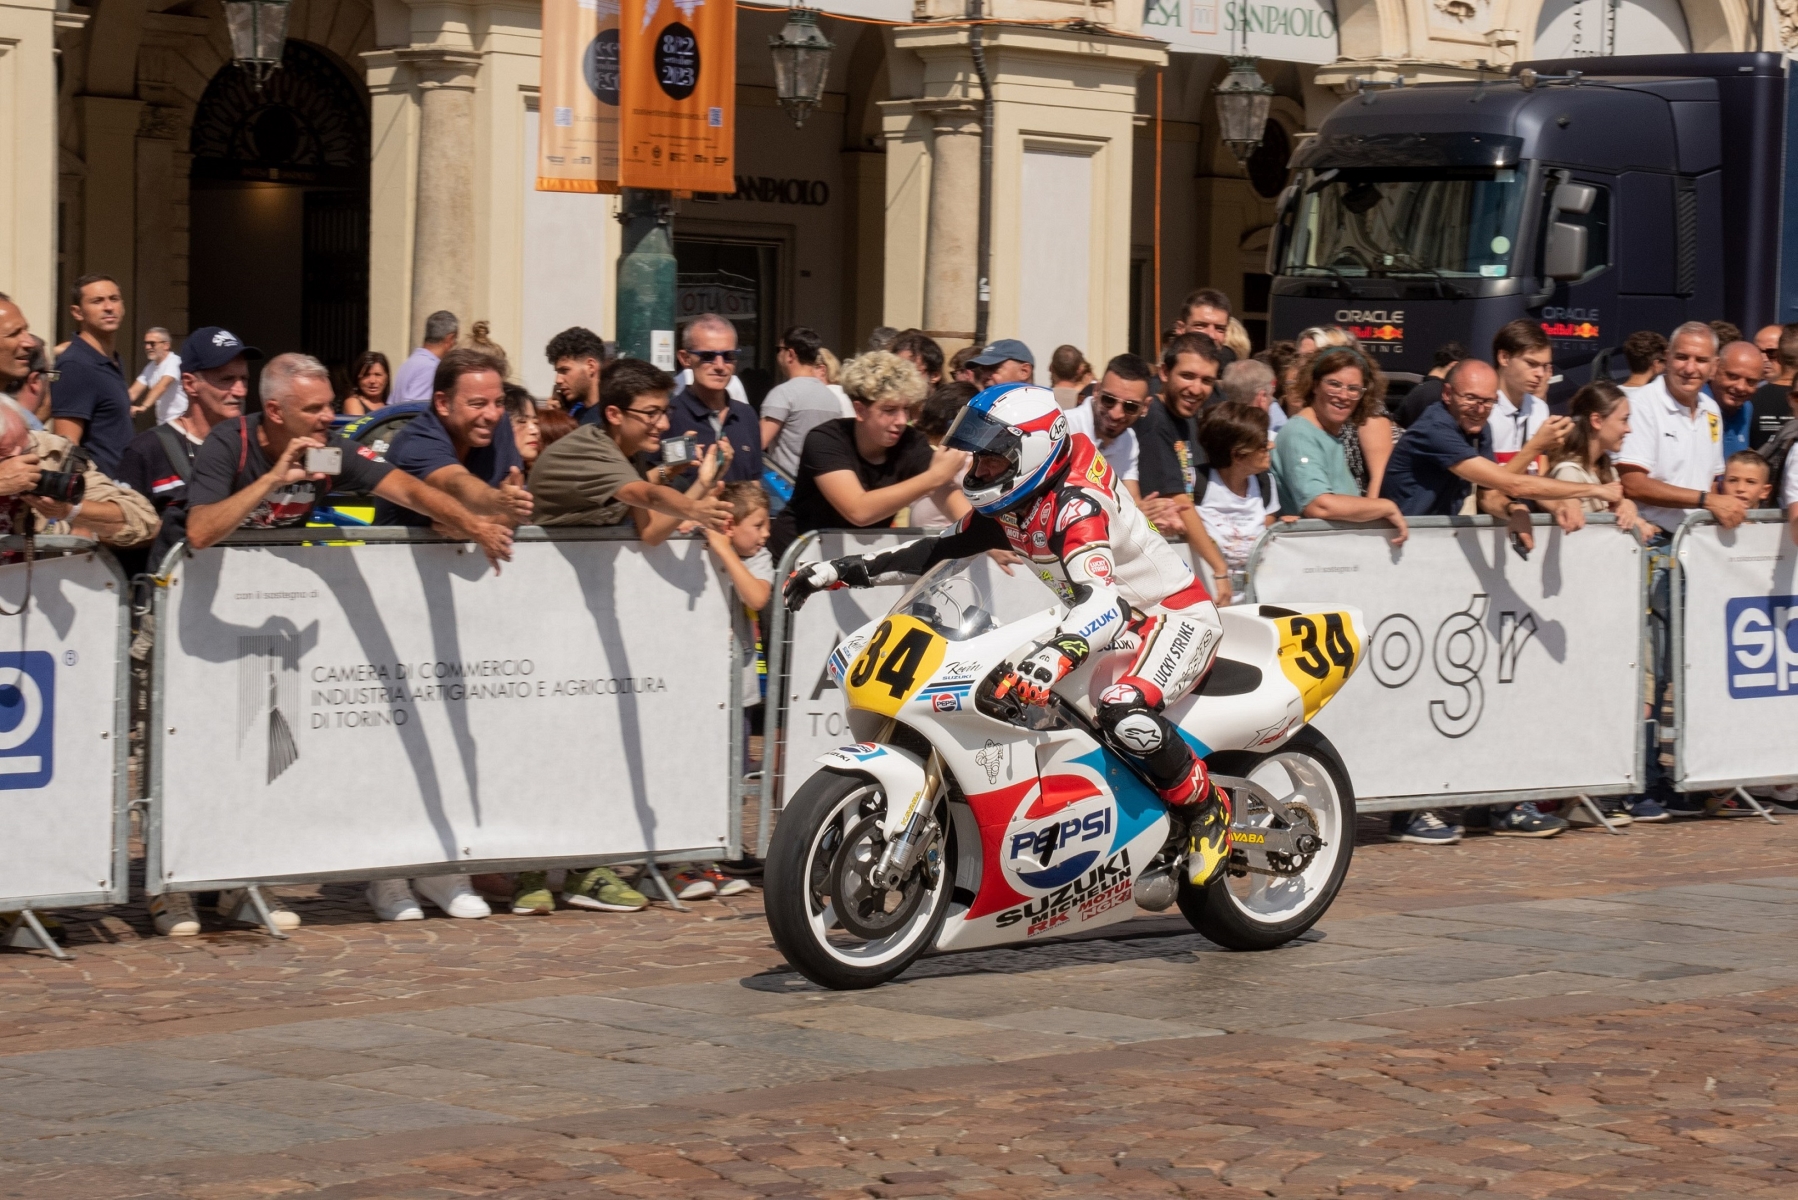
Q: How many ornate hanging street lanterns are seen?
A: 3